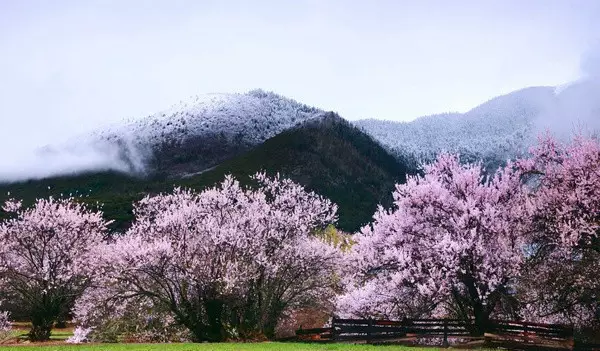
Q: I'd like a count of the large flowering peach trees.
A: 4